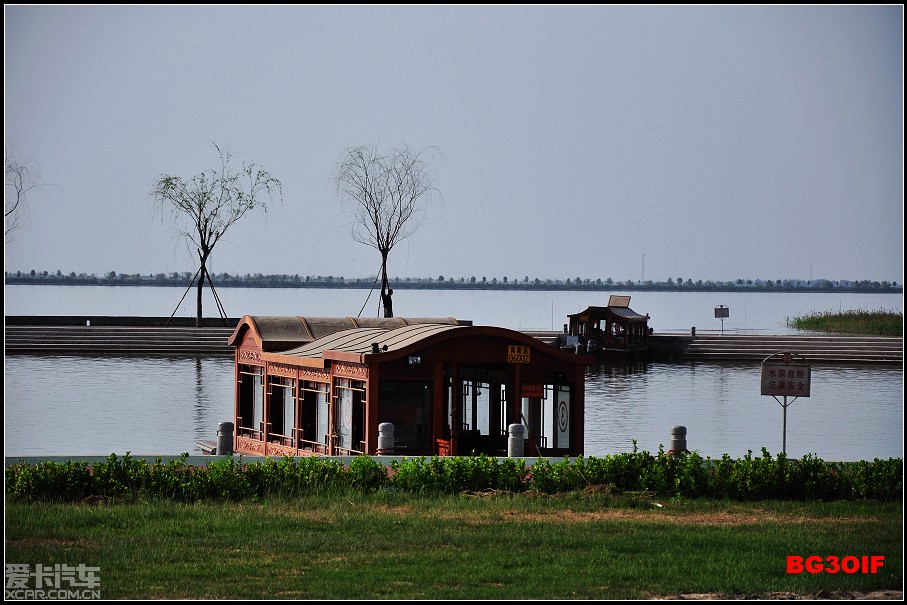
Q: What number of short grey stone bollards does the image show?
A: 4